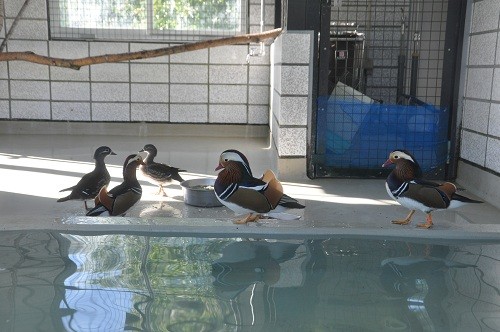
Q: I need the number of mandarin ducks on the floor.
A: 5